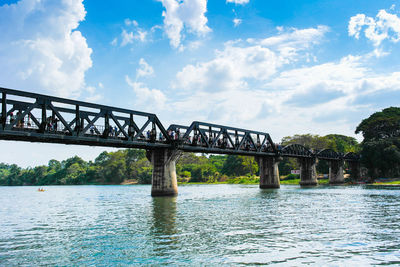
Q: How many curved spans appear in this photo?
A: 3